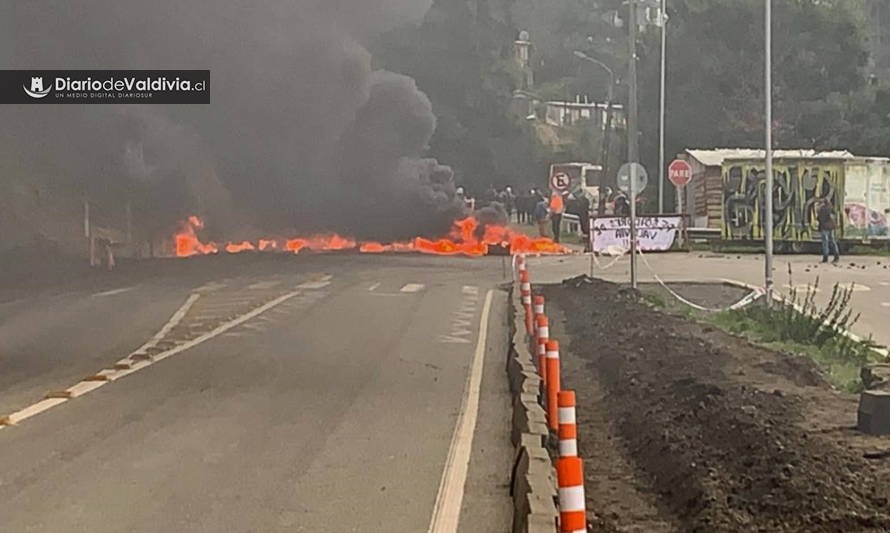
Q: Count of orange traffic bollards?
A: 7